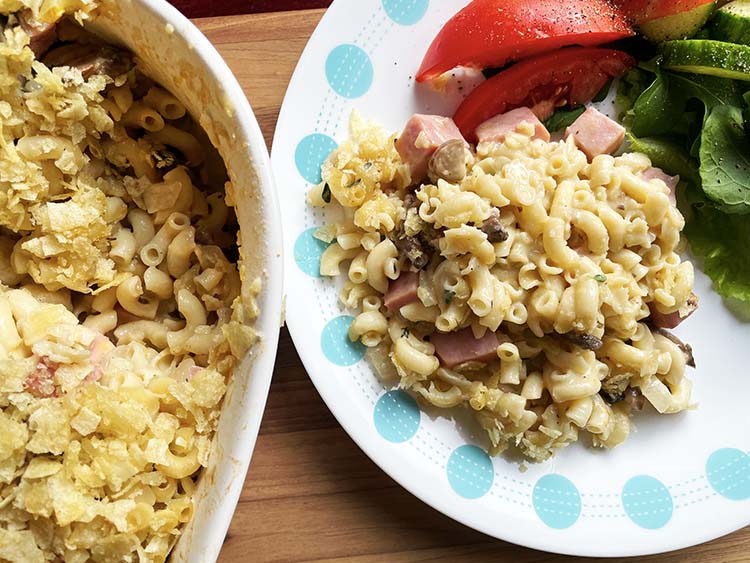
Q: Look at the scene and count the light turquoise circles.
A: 10